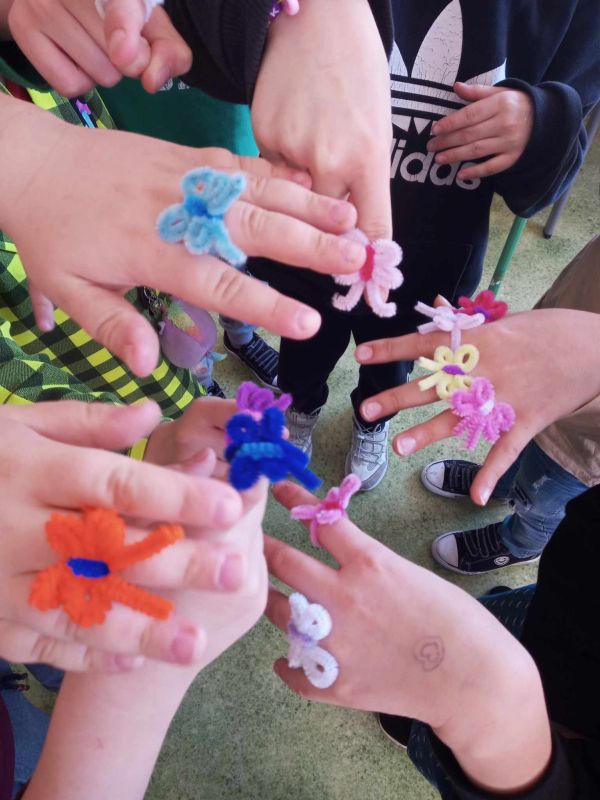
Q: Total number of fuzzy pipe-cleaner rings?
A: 11